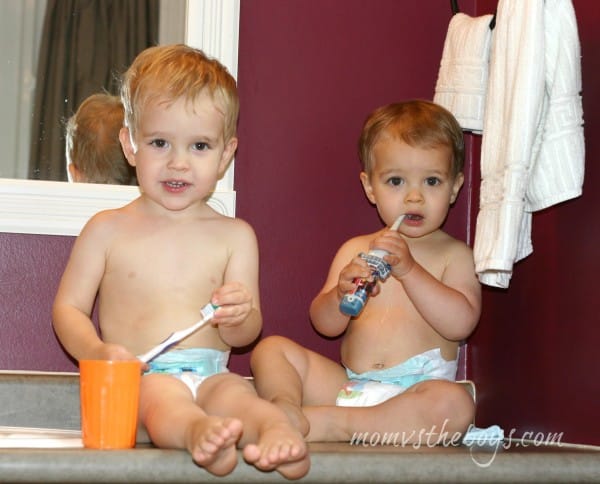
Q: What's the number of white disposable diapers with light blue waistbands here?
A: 2